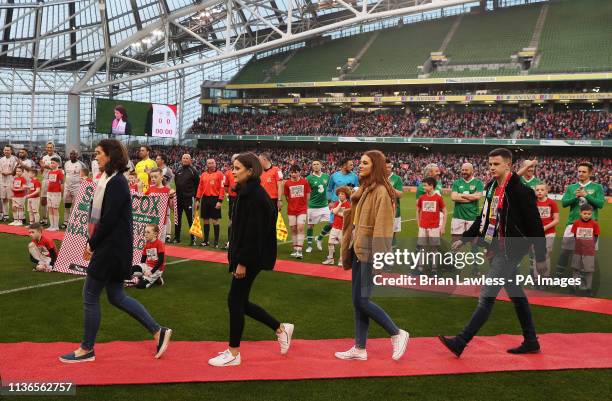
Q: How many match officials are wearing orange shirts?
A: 3